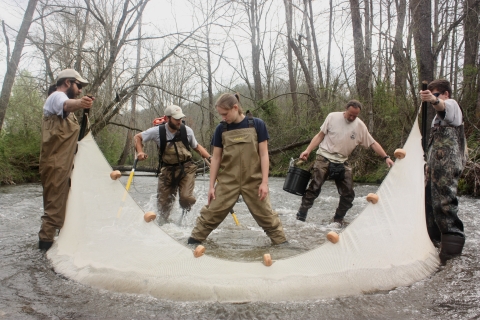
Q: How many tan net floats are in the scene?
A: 7